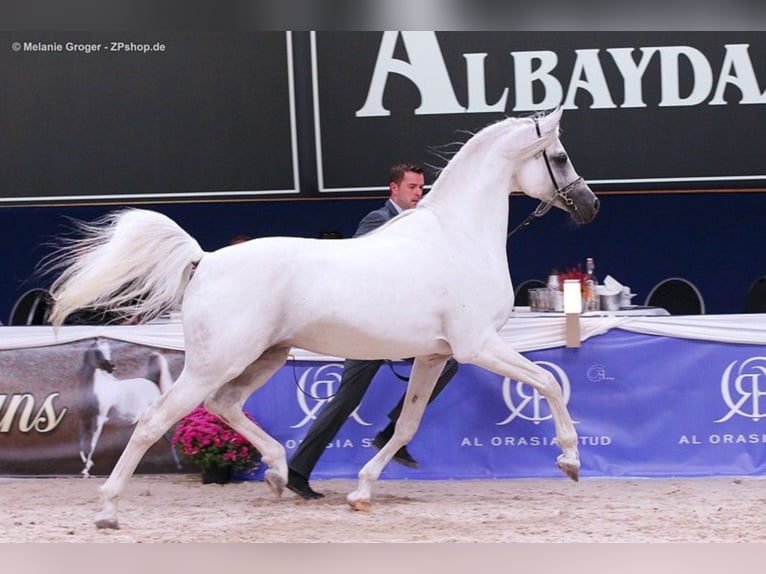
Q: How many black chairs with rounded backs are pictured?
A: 4